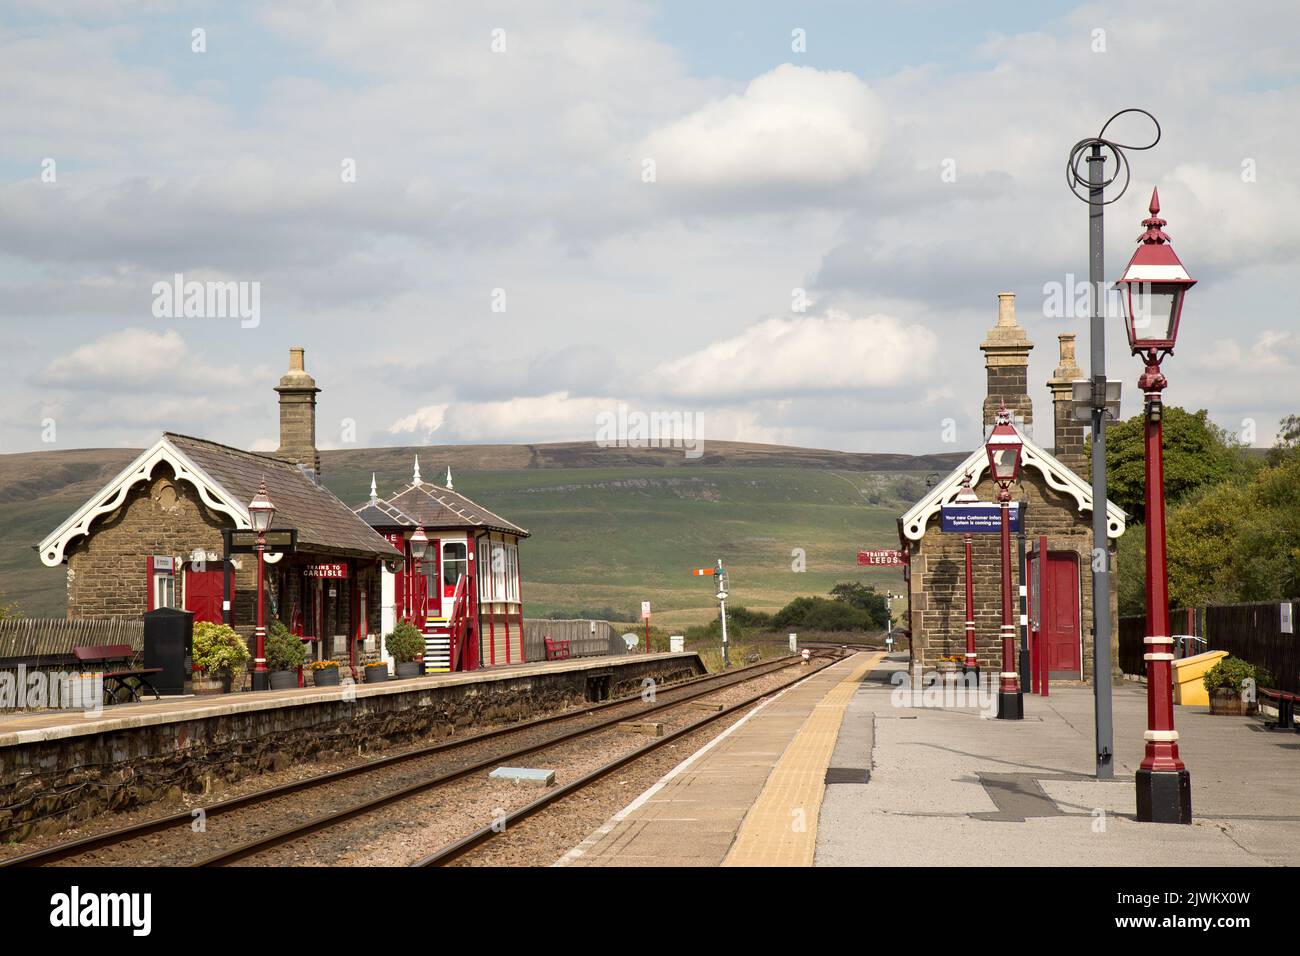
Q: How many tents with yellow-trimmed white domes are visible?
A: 0